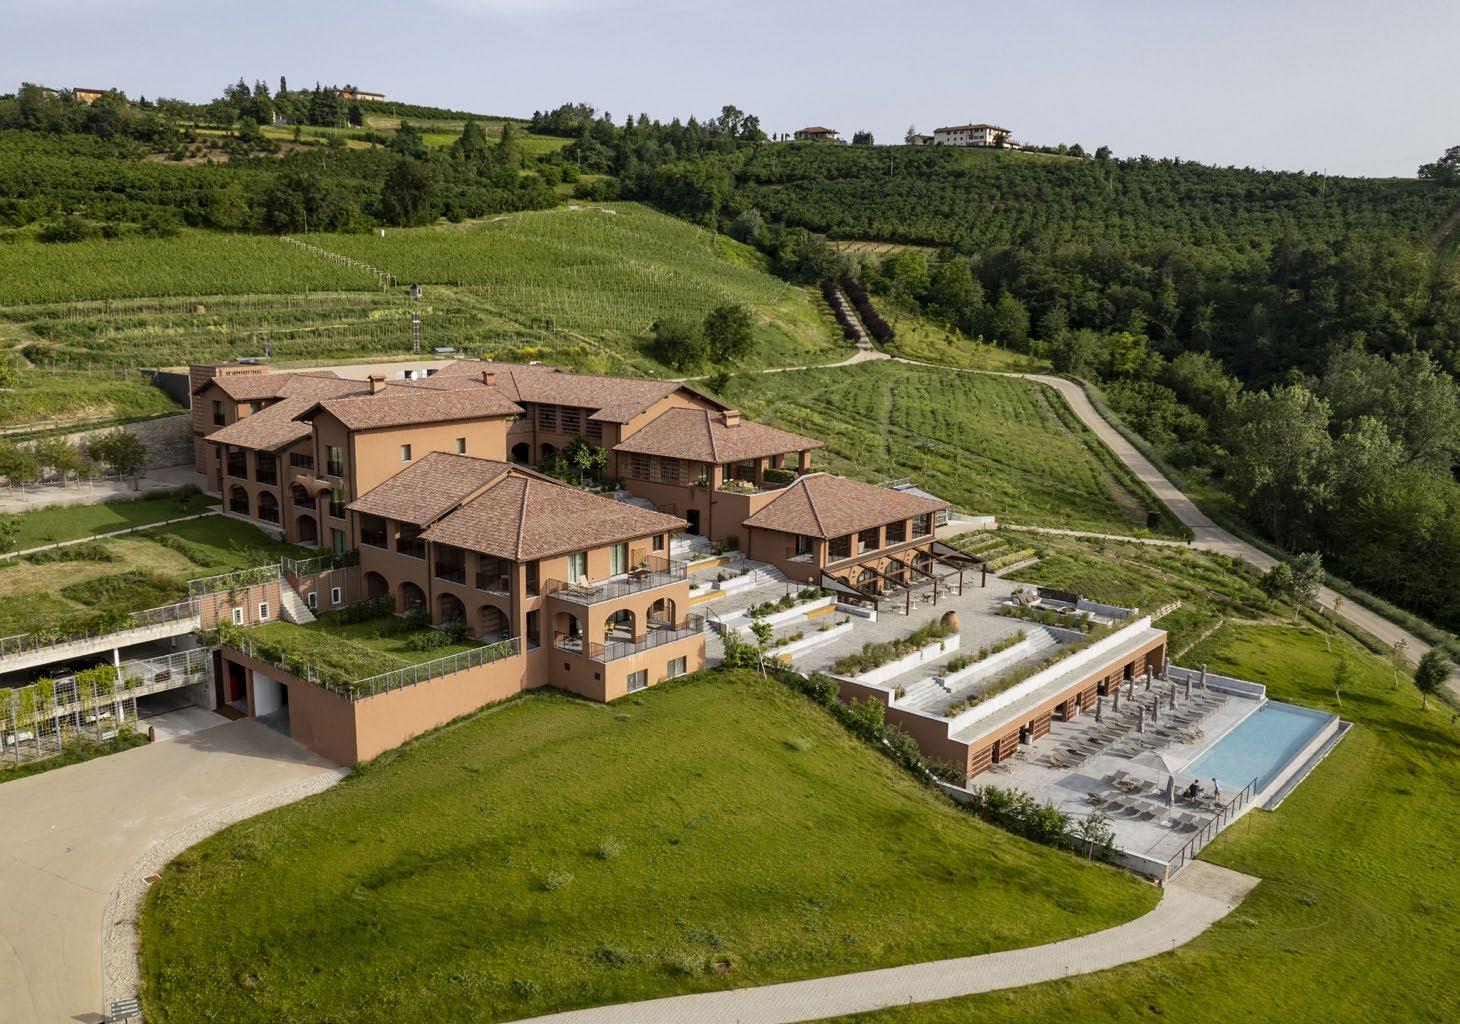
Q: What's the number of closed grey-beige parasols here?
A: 11